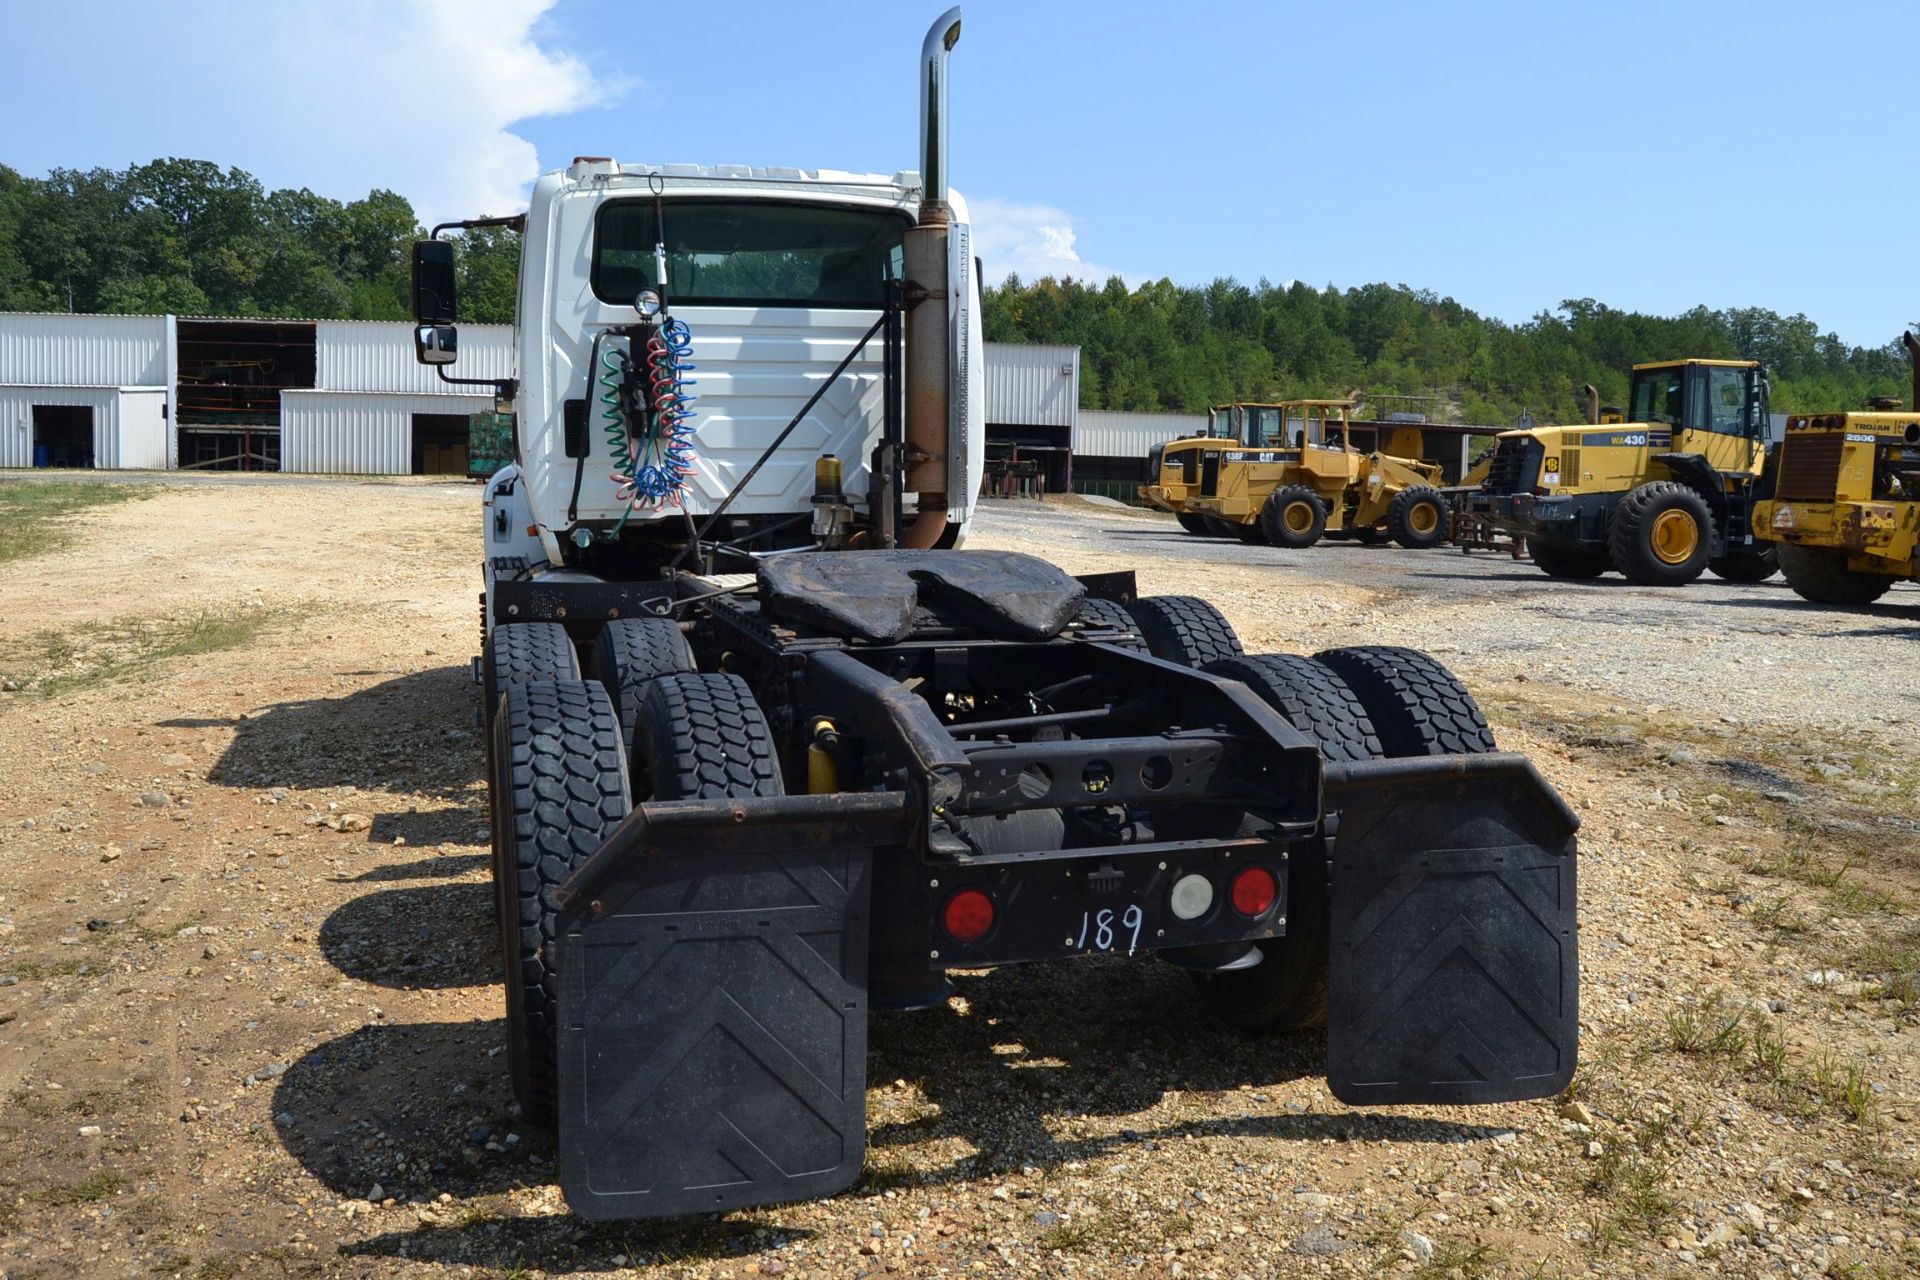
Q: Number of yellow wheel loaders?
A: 4